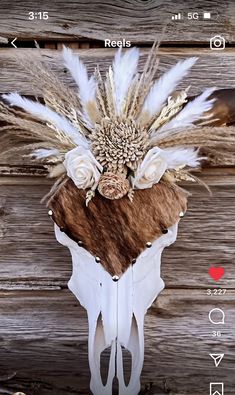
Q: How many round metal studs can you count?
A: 9